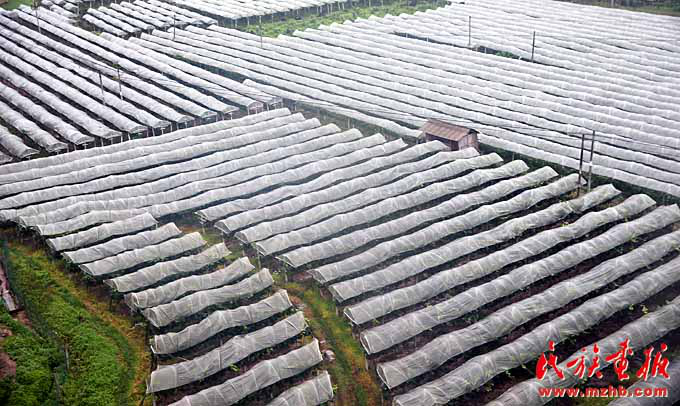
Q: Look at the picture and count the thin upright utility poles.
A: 9